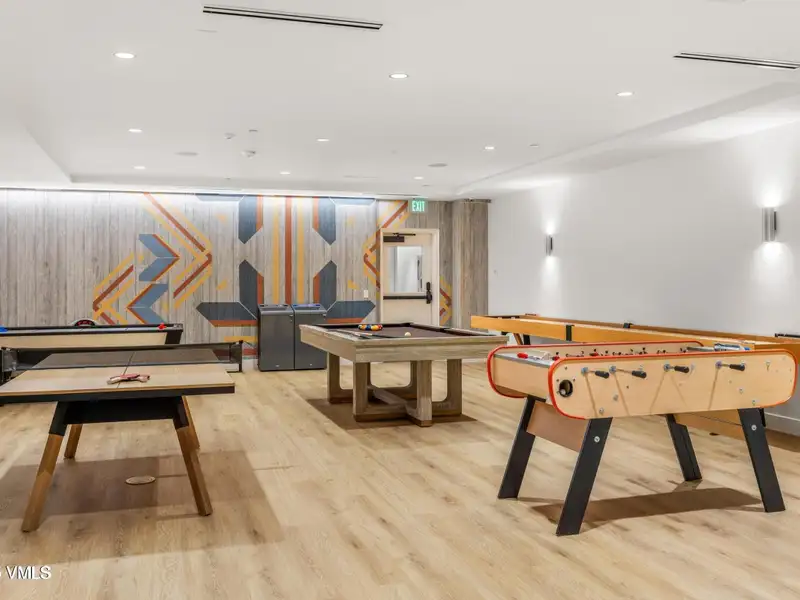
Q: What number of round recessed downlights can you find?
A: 9